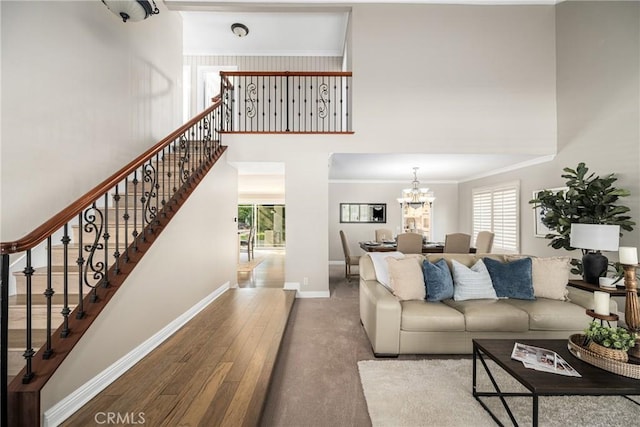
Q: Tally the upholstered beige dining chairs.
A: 5